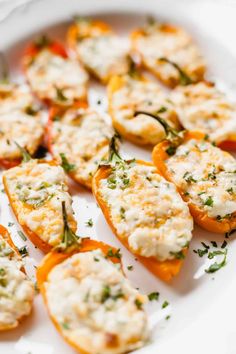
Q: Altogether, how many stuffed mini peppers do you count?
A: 12